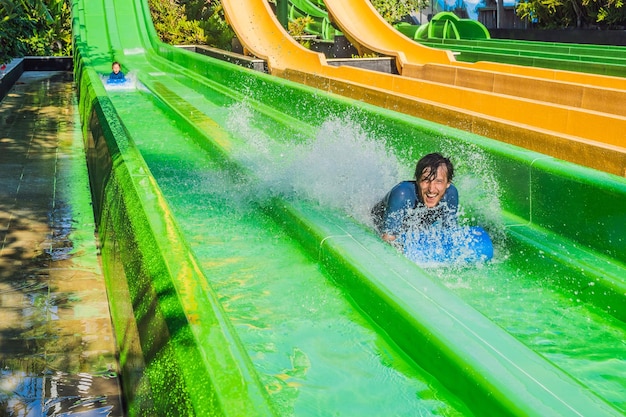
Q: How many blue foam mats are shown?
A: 2